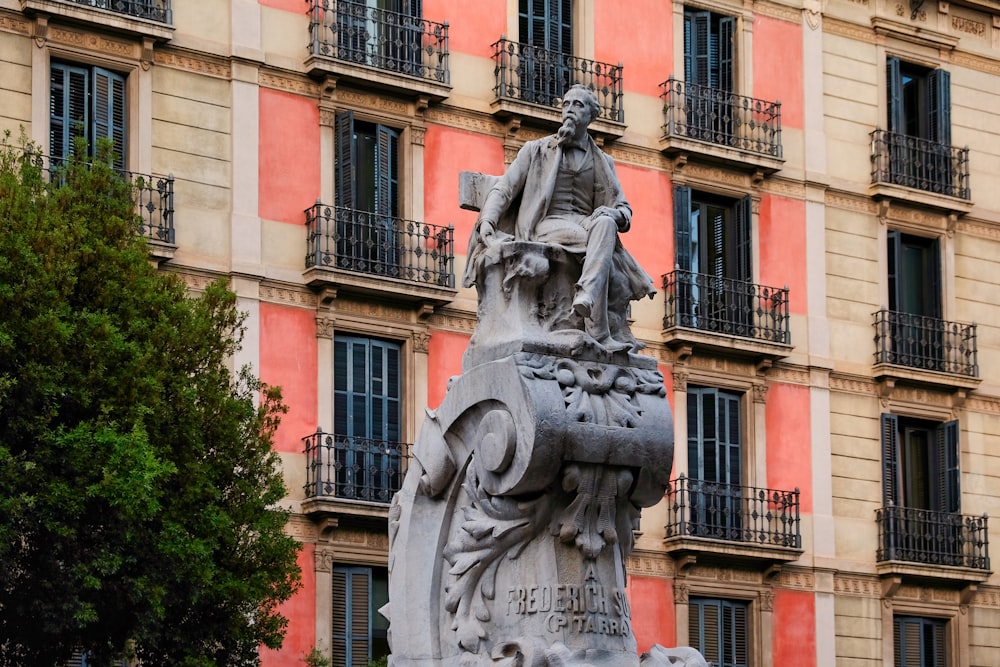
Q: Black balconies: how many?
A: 12